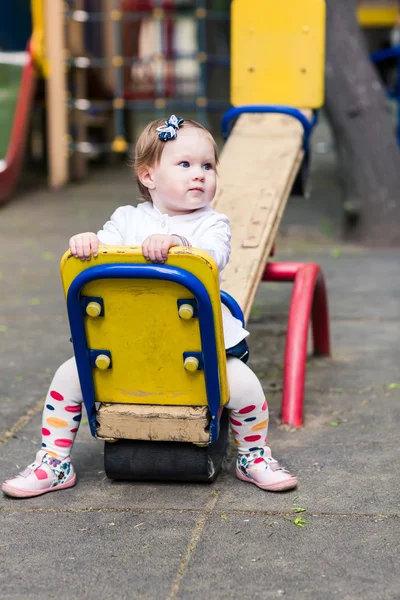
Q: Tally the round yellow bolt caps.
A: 4